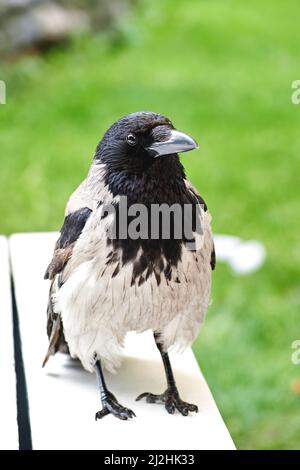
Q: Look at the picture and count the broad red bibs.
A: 0